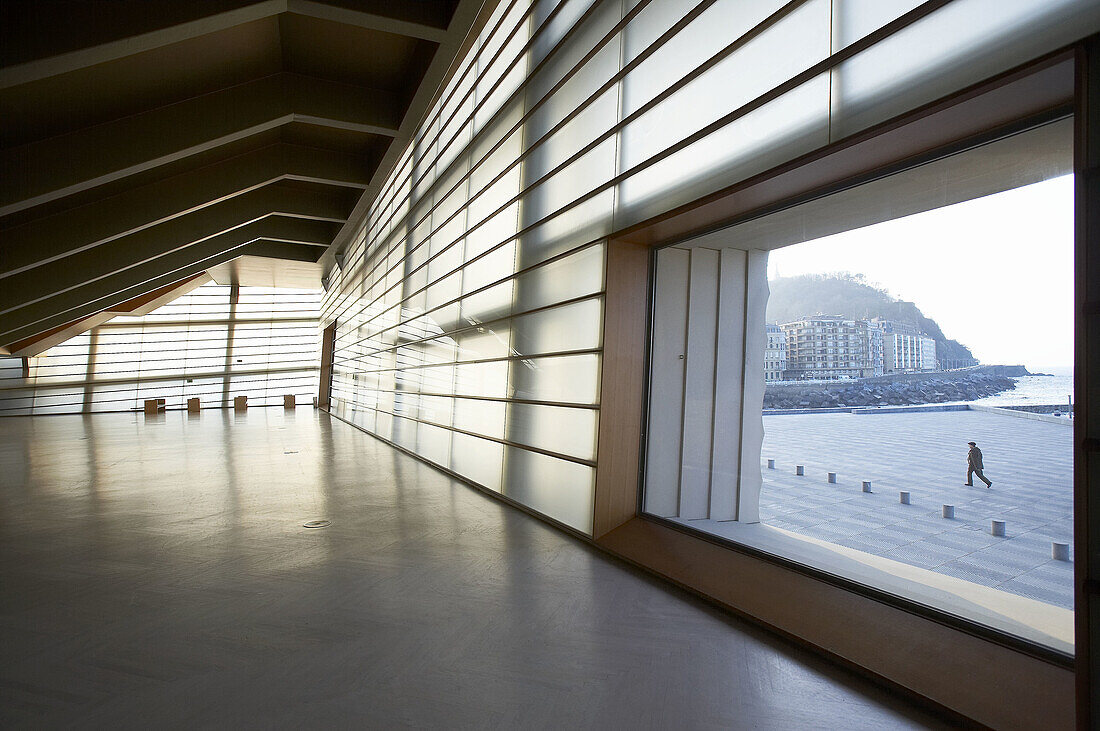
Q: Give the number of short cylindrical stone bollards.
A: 8